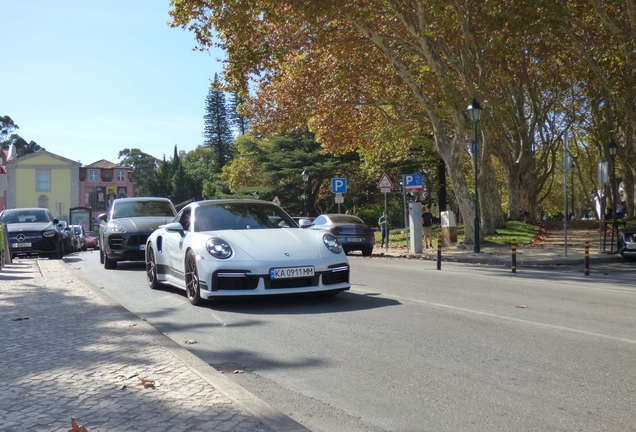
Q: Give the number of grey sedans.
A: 1